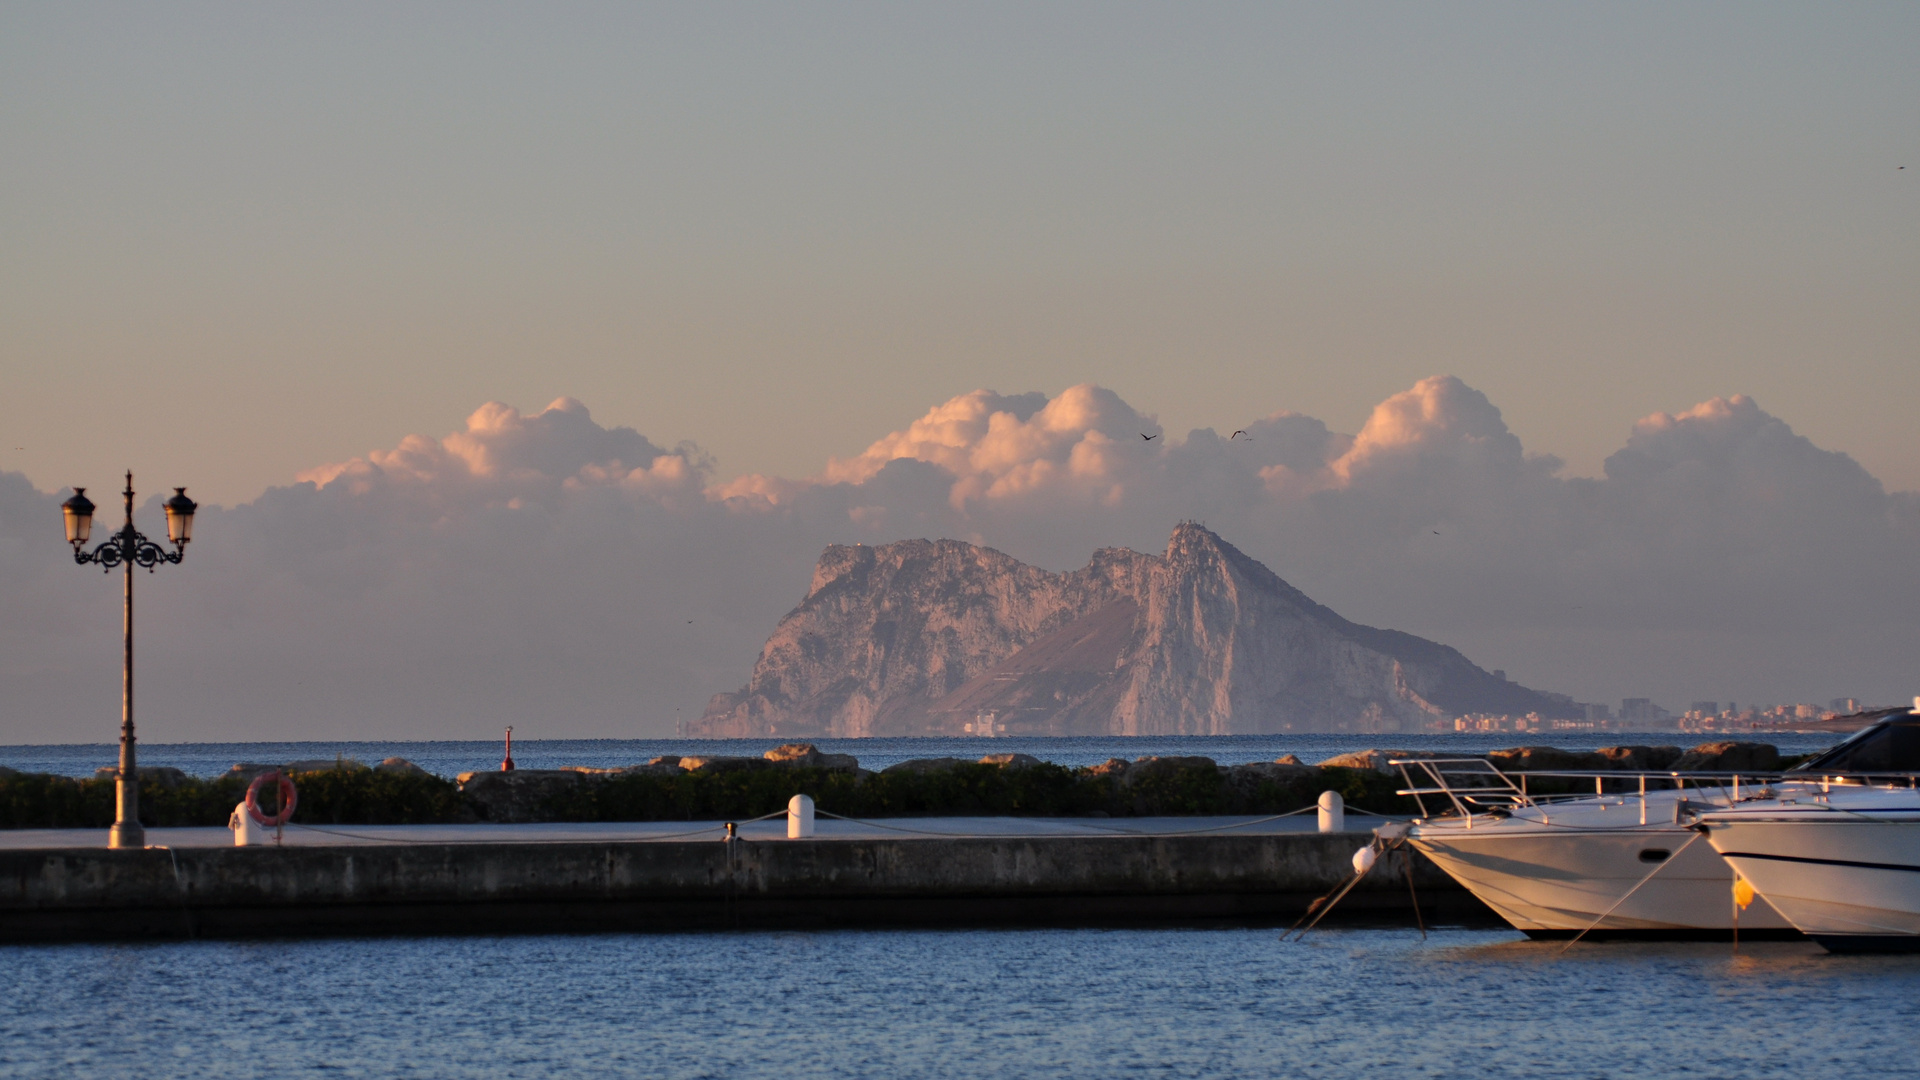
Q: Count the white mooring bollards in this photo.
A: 3